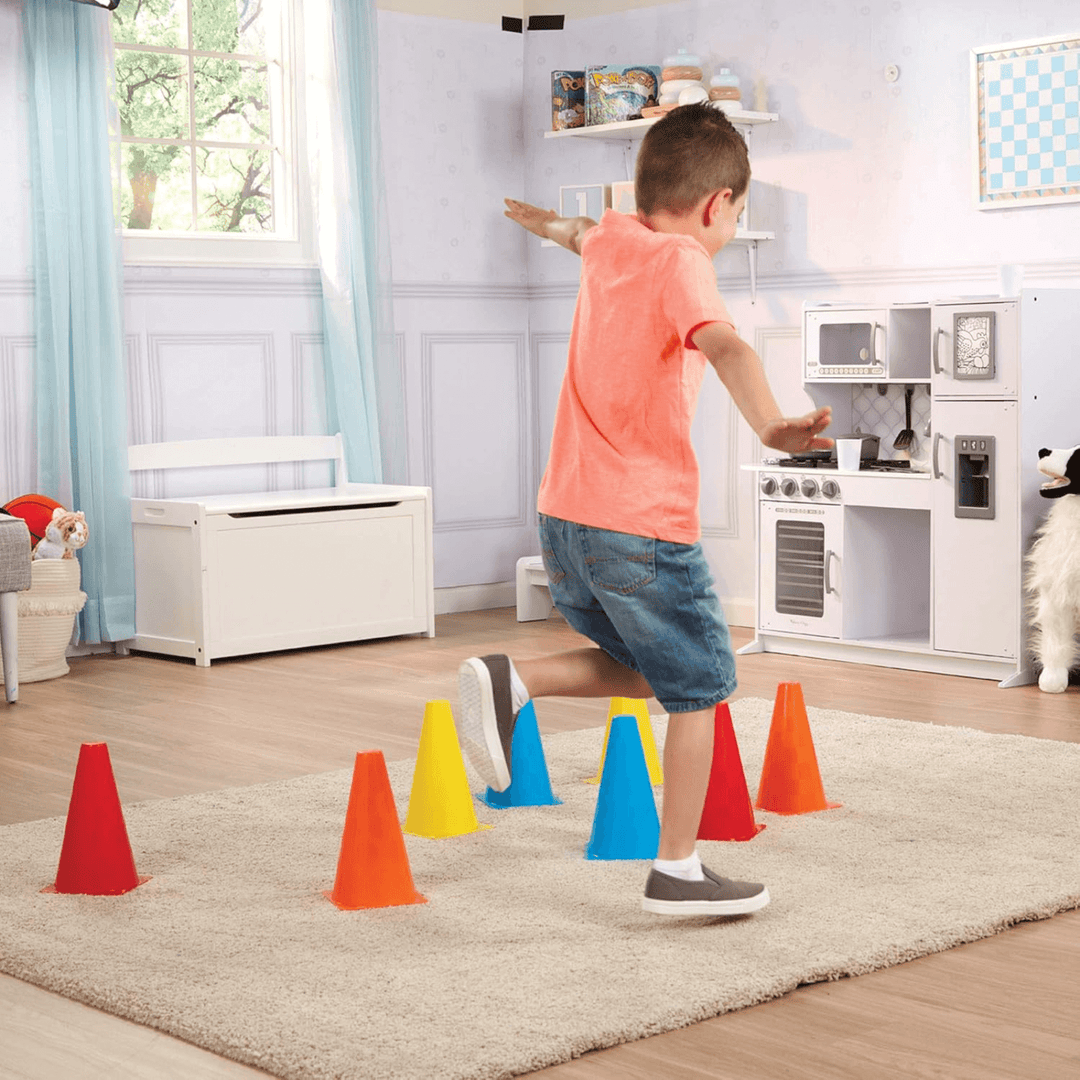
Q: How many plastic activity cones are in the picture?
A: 8